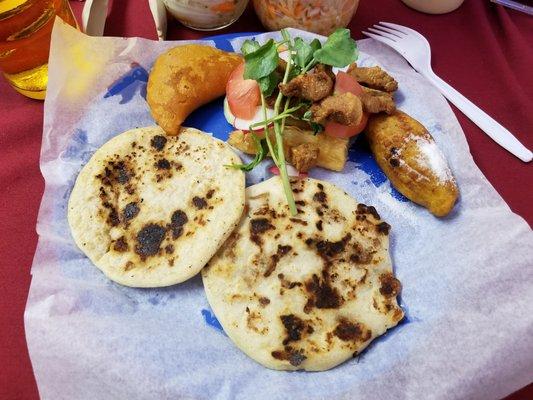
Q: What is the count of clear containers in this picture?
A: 3